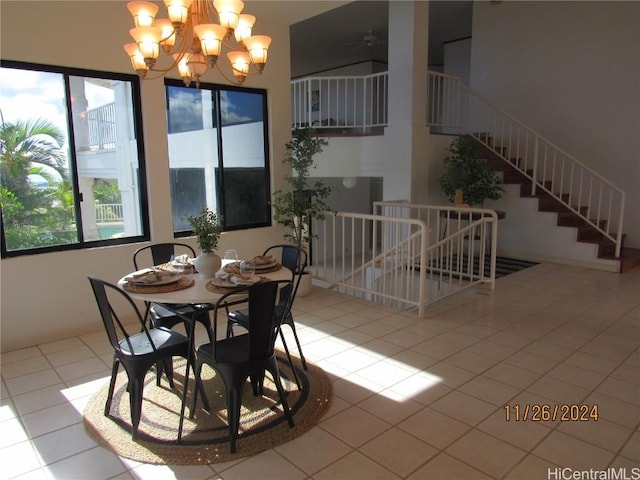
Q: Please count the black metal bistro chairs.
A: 4